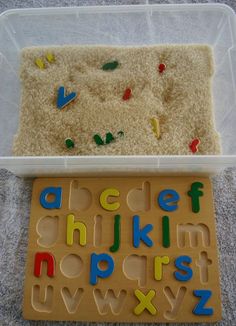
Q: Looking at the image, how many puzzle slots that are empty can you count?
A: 12